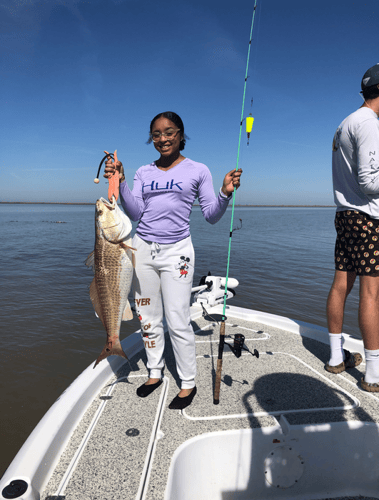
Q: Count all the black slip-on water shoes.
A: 2